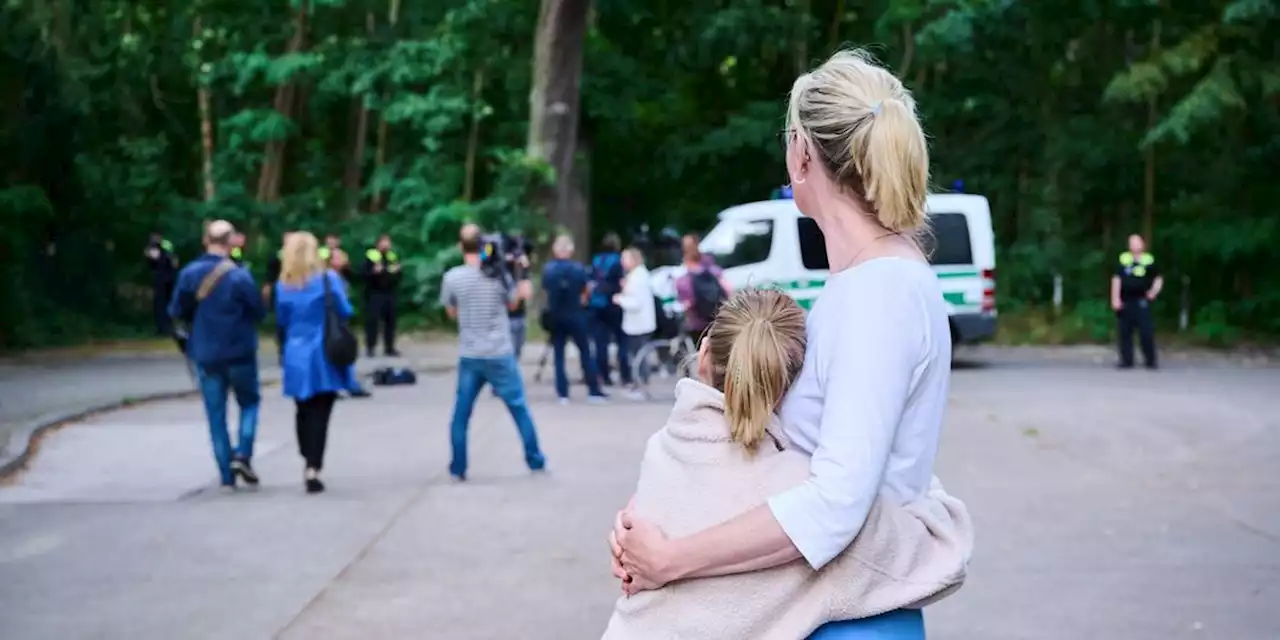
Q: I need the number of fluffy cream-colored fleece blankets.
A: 1